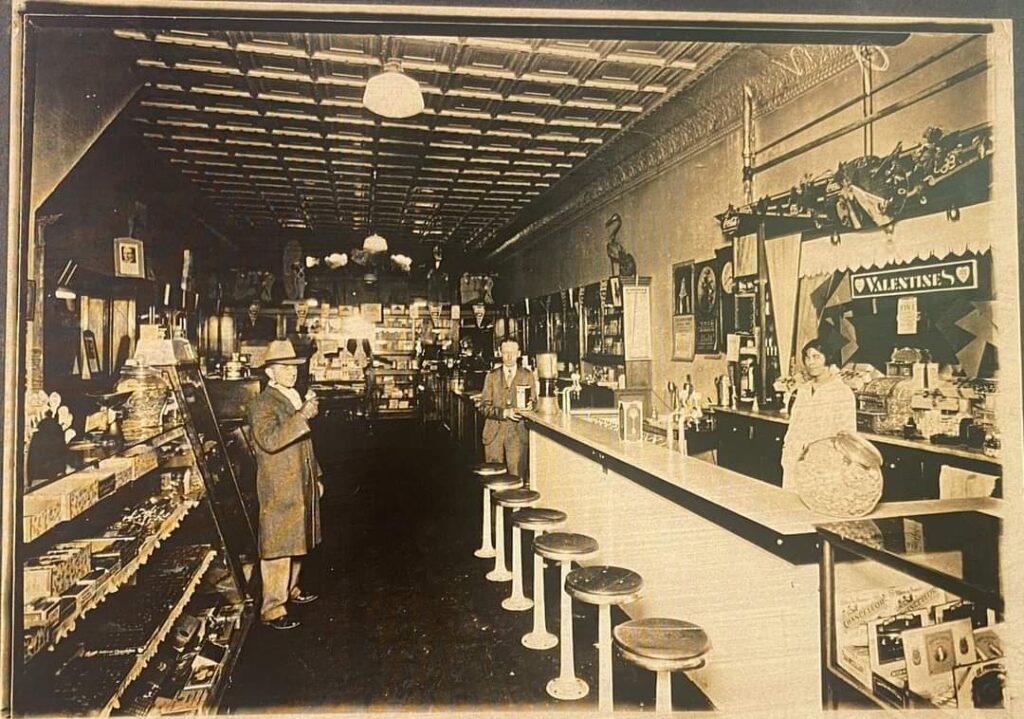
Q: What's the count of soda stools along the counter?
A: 7